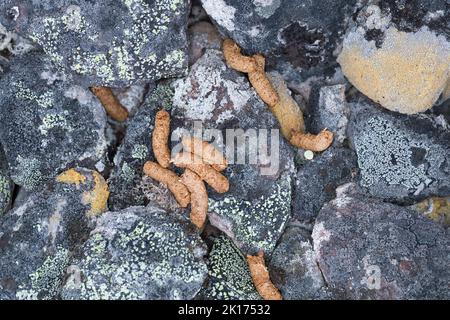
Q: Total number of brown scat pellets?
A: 10